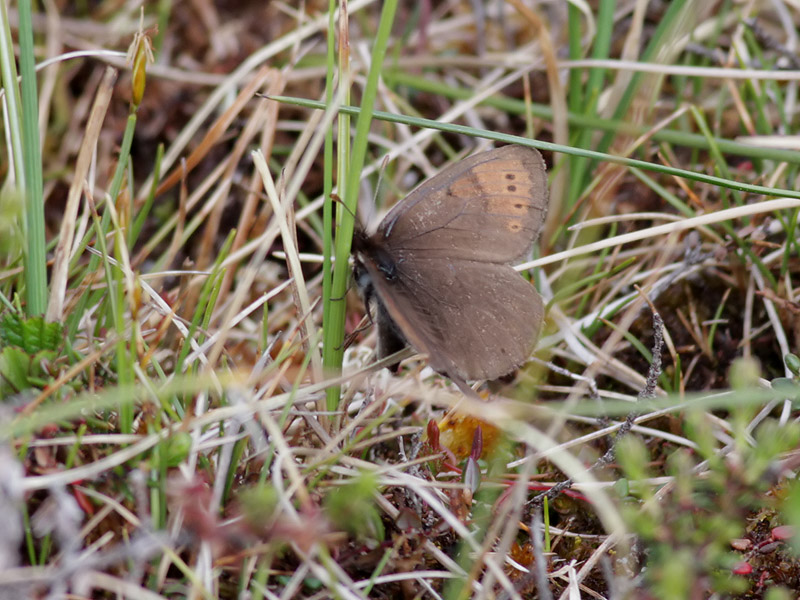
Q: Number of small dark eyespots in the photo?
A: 4